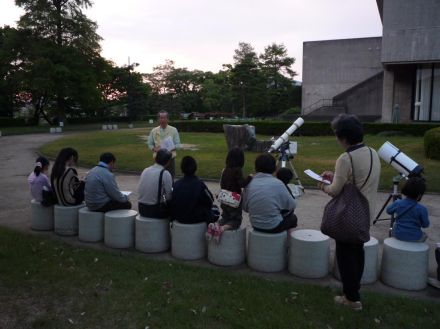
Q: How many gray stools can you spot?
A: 11